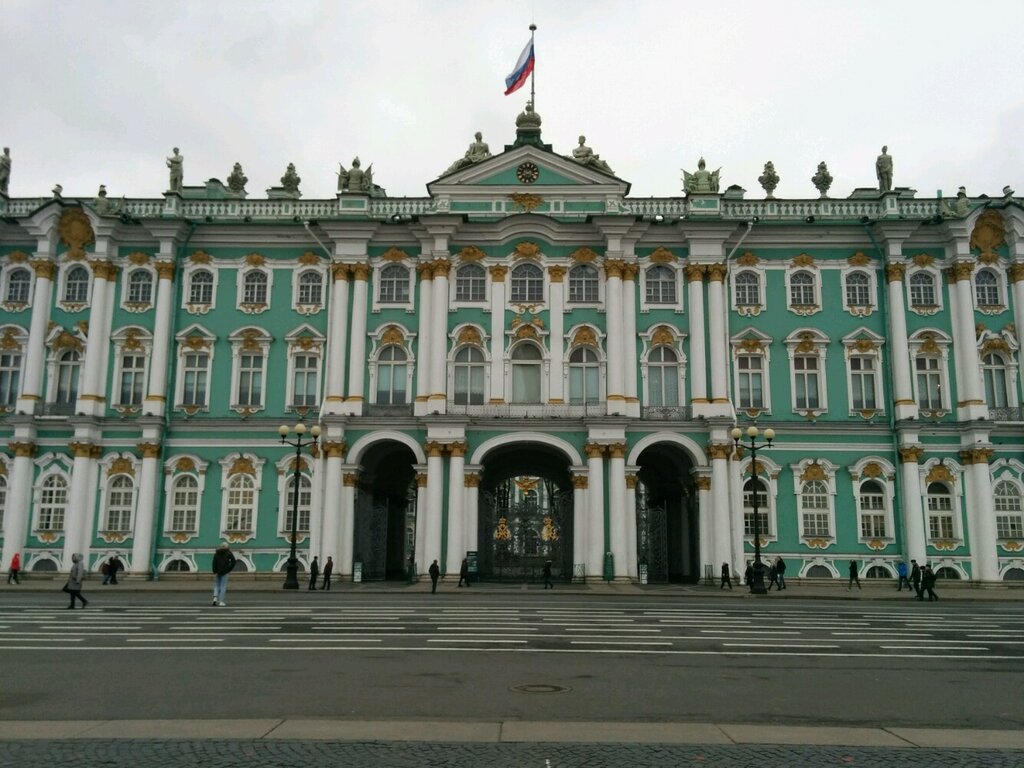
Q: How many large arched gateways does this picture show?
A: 3